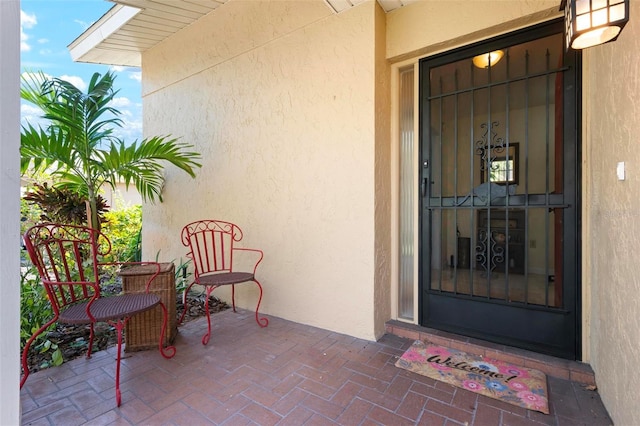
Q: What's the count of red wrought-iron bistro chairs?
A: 2